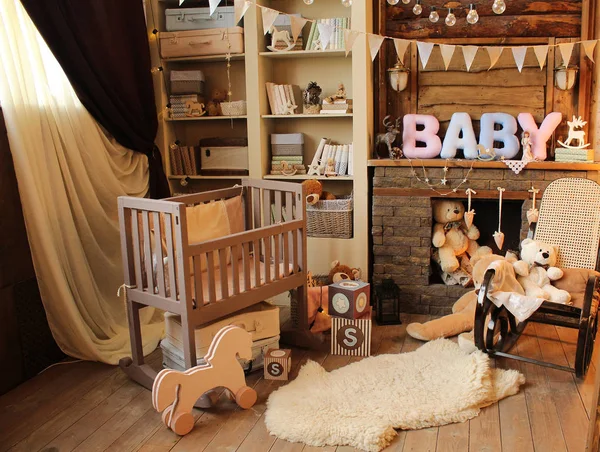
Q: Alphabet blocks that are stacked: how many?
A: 2